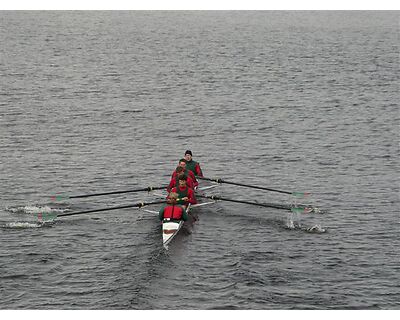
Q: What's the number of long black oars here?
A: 4